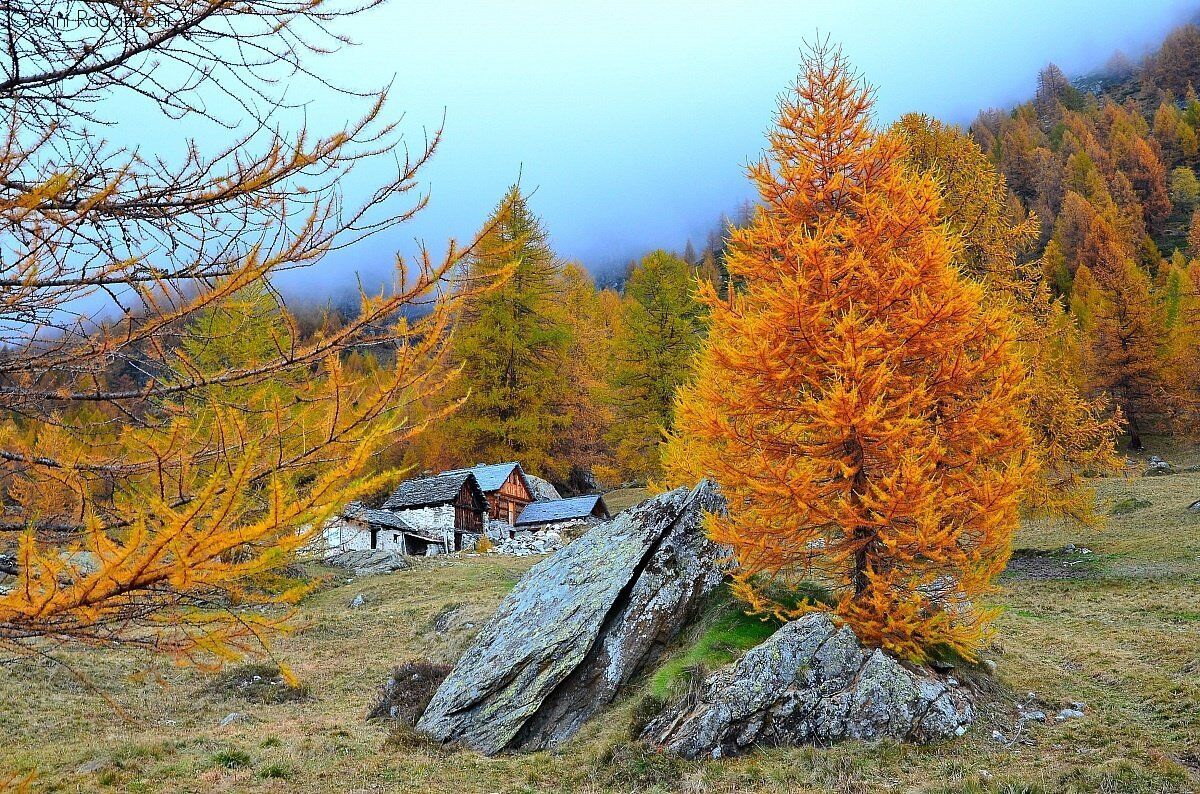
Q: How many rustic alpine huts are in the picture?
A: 4